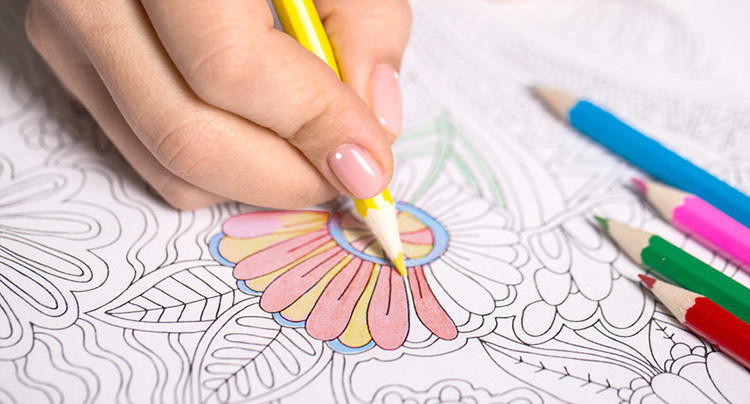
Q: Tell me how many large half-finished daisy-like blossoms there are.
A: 1